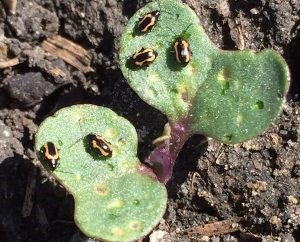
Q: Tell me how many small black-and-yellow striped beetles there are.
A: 5